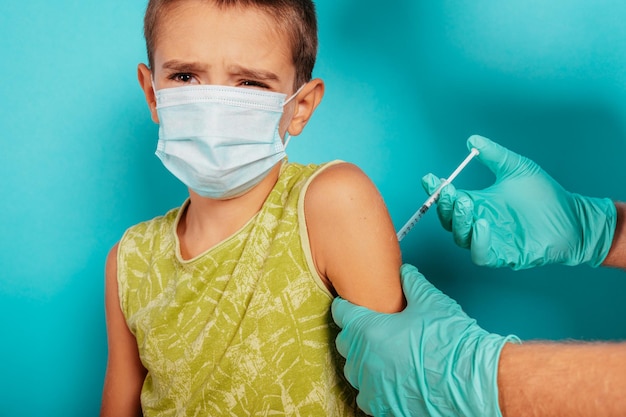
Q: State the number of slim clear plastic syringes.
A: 1